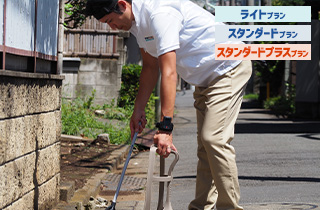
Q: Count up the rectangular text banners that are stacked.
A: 3